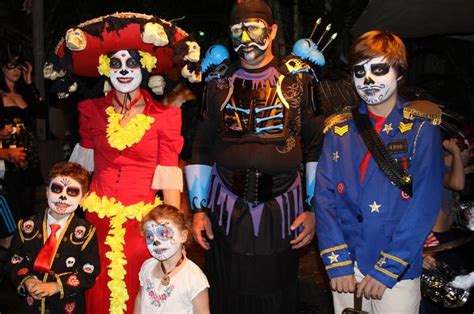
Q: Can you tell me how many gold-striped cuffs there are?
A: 2